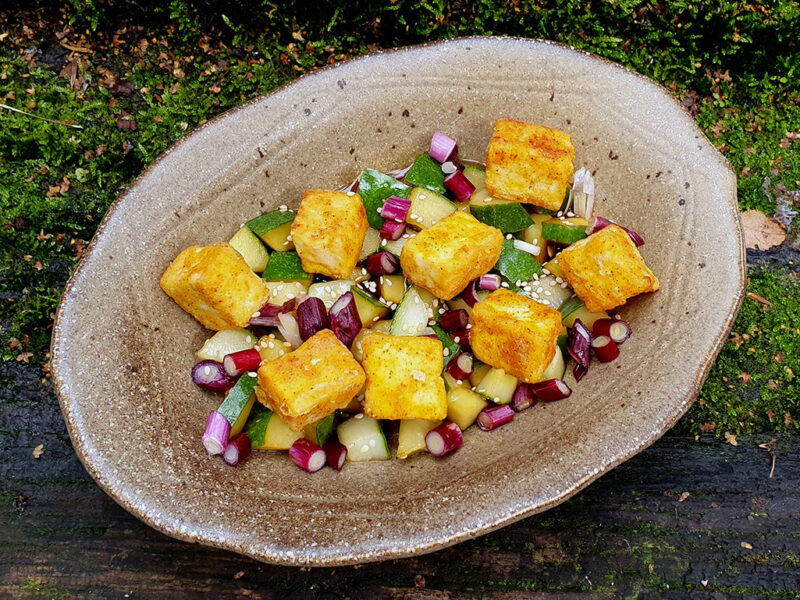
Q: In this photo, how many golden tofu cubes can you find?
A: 8